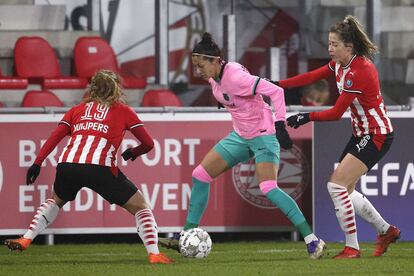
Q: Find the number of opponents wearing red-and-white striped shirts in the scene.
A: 2